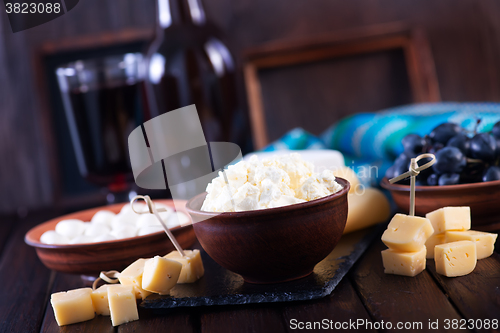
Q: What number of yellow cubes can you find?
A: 12